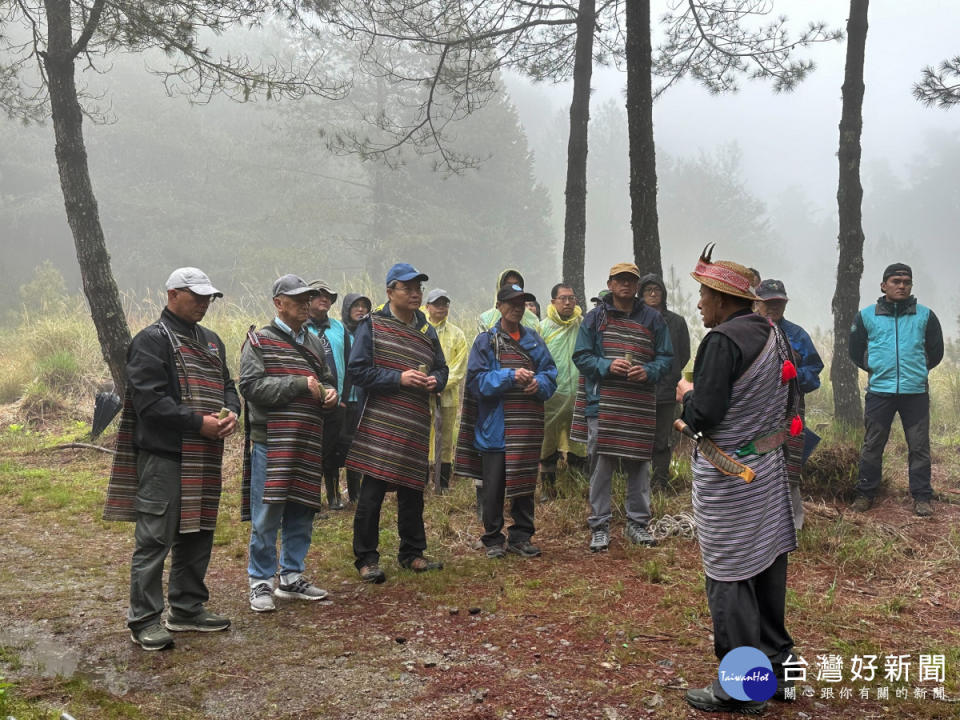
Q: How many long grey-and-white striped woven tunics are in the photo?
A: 1